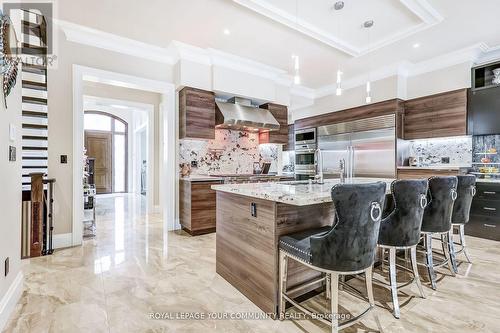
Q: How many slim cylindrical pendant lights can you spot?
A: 3